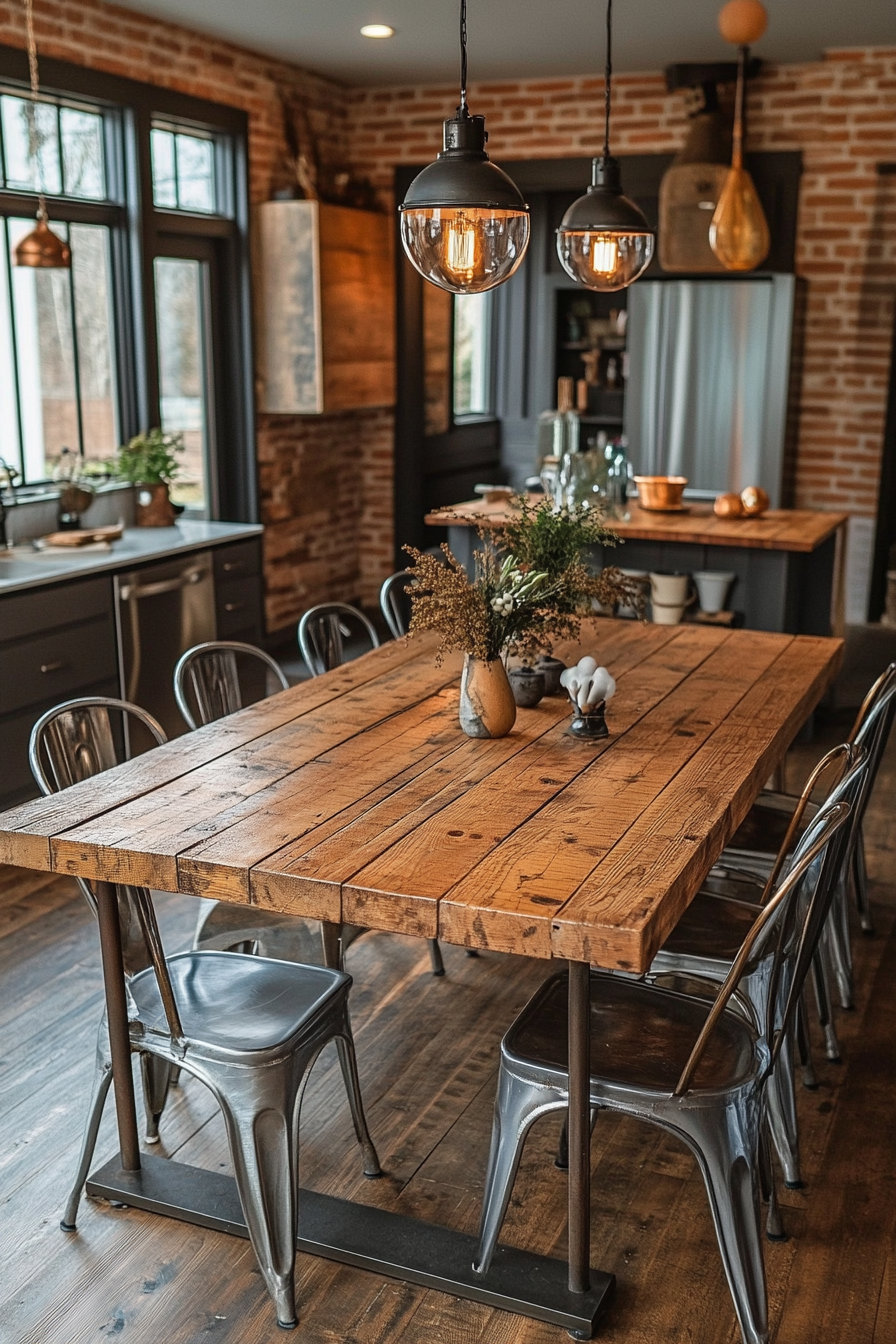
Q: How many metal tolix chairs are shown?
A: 8